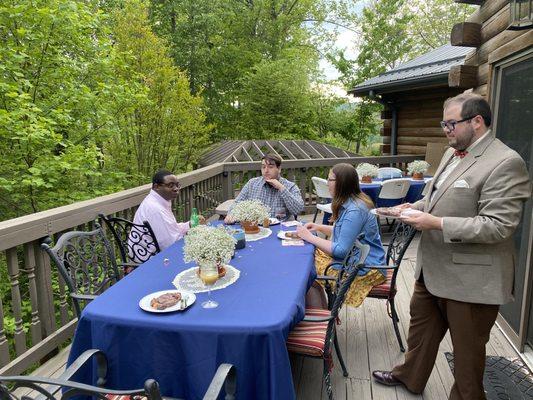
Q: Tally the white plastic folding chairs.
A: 4